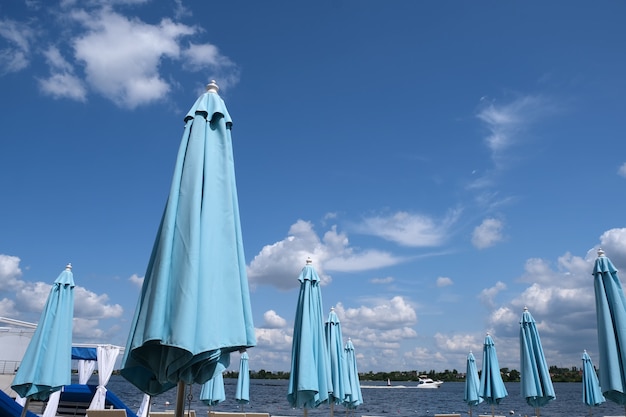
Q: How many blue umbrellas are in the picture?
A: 12